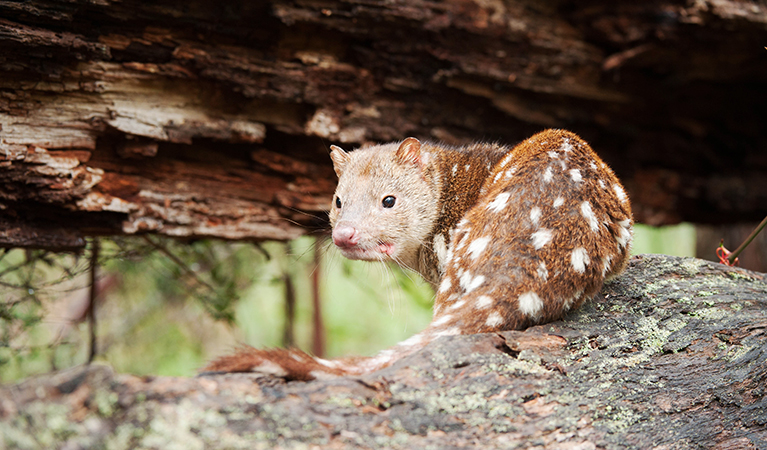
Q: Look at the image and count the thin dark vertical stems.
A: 3